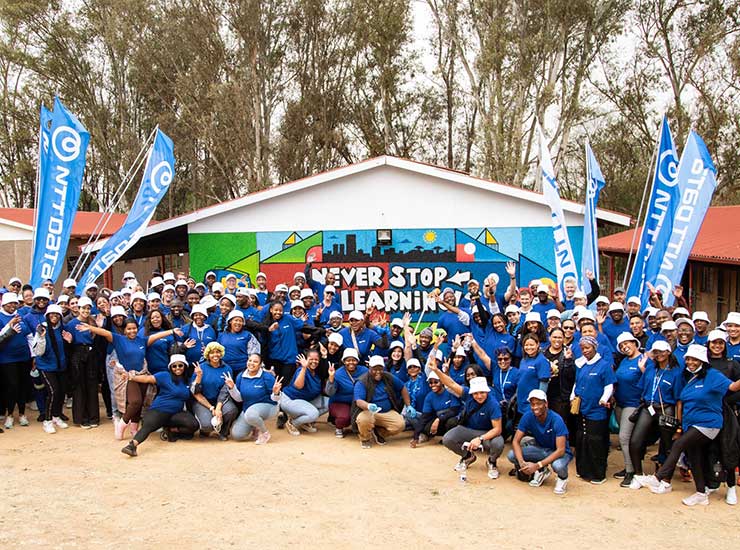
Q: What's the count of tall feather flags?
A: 7